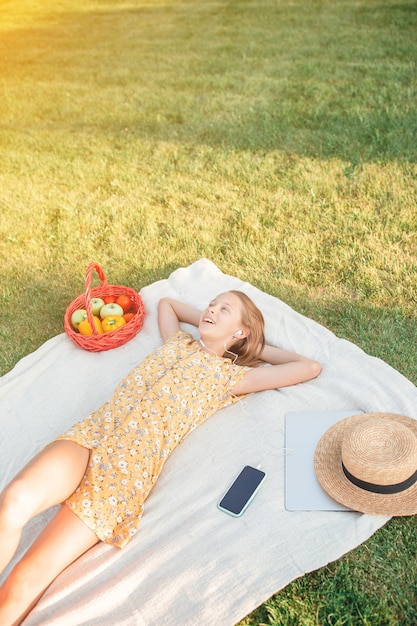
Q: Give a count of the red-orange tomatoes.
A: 3